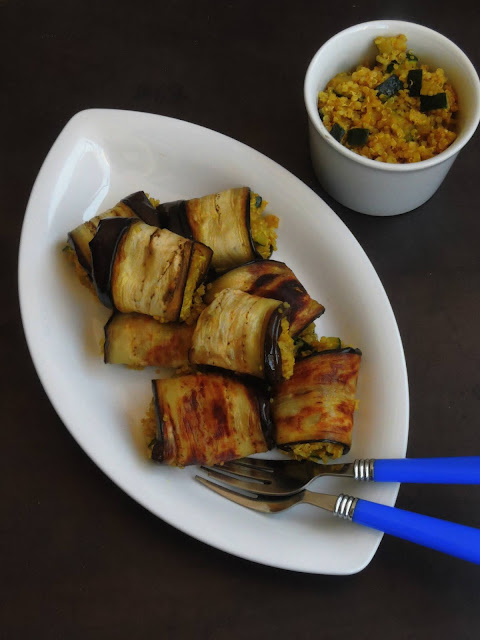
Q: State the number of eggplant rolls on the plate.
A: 8